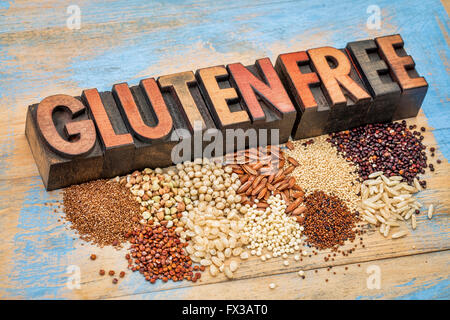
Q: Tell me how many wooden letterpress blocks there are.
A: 10